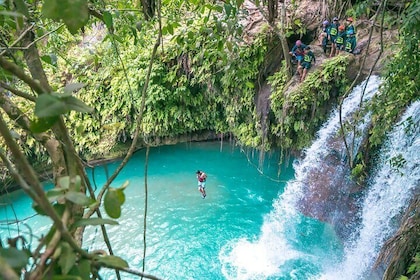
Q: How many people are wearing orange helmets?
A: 2